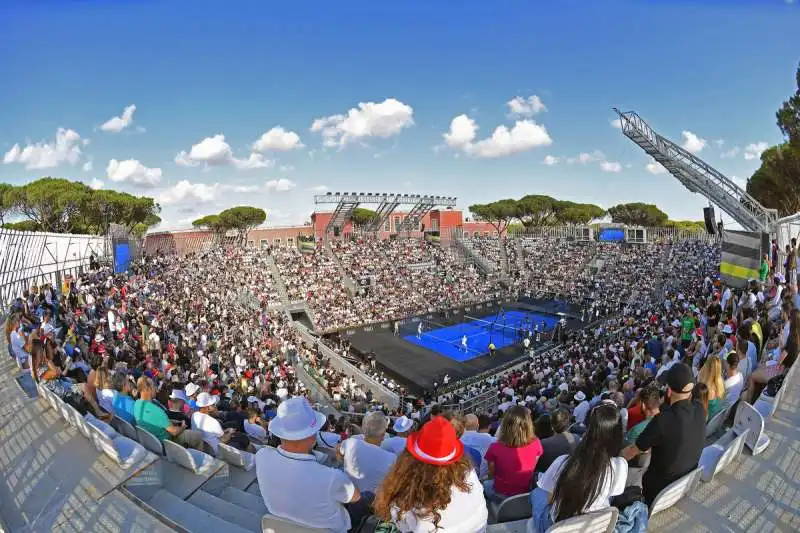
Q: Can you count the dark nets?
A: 1